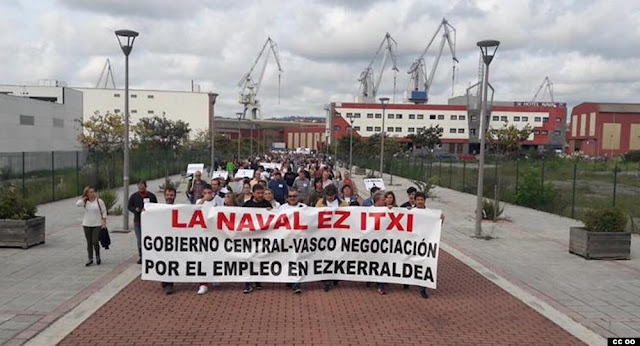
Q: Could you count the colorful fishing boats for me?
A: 0